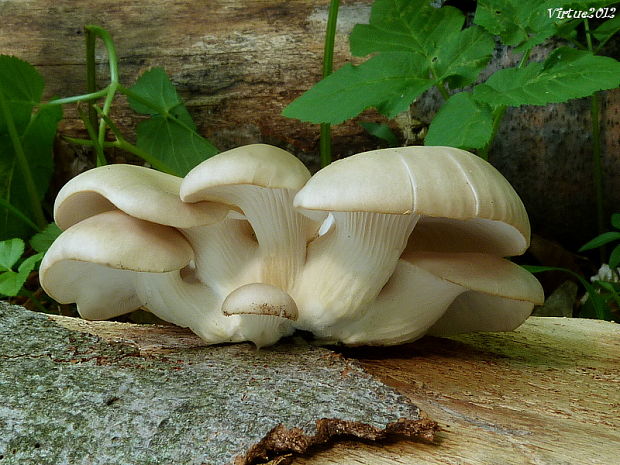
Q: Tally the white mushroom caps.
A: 6